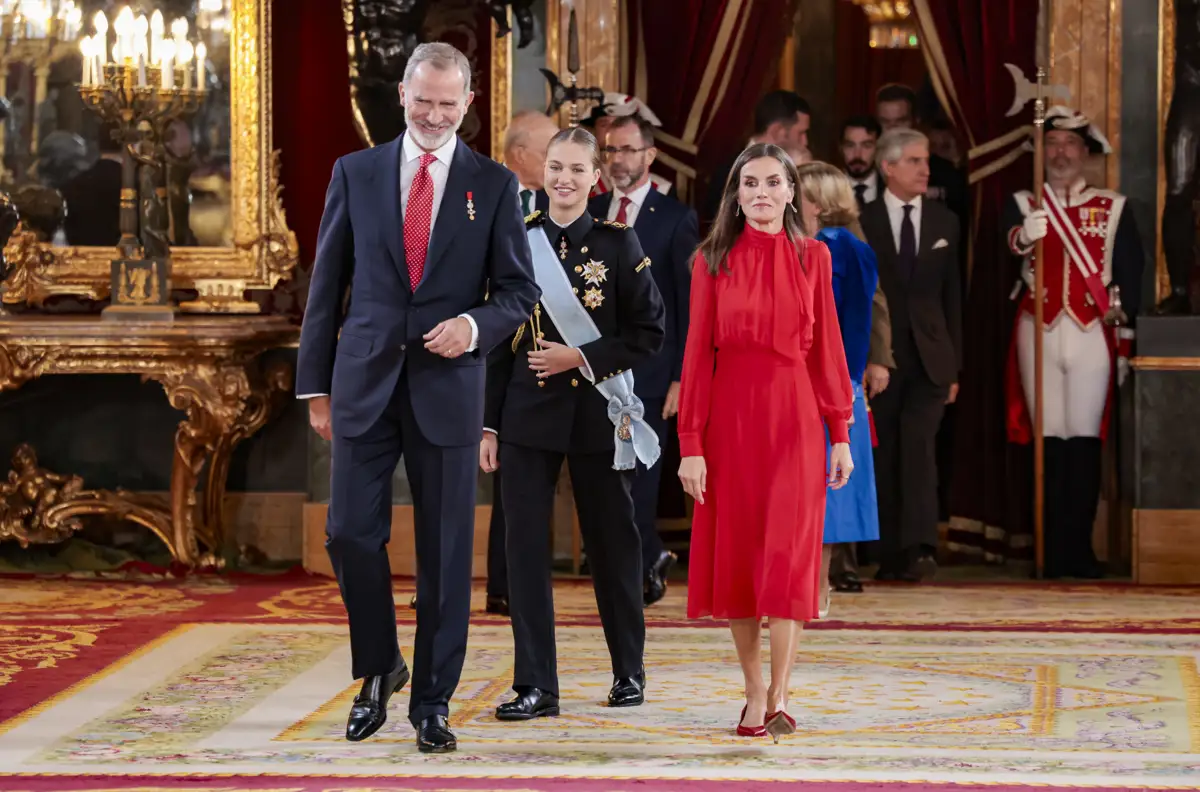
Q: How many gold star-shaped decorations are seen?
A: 2